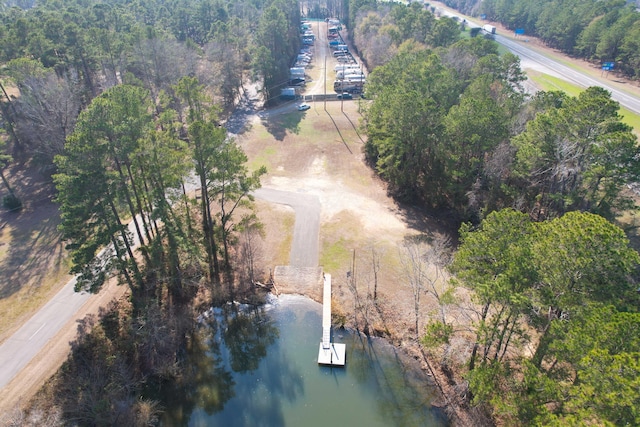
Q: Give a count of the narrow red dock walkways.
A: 0